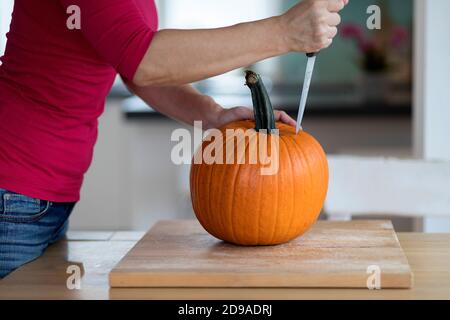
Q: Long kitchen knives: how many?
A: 1